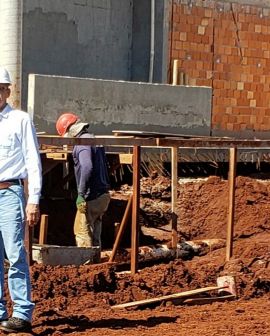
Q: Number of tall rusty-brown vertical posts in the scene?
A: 3